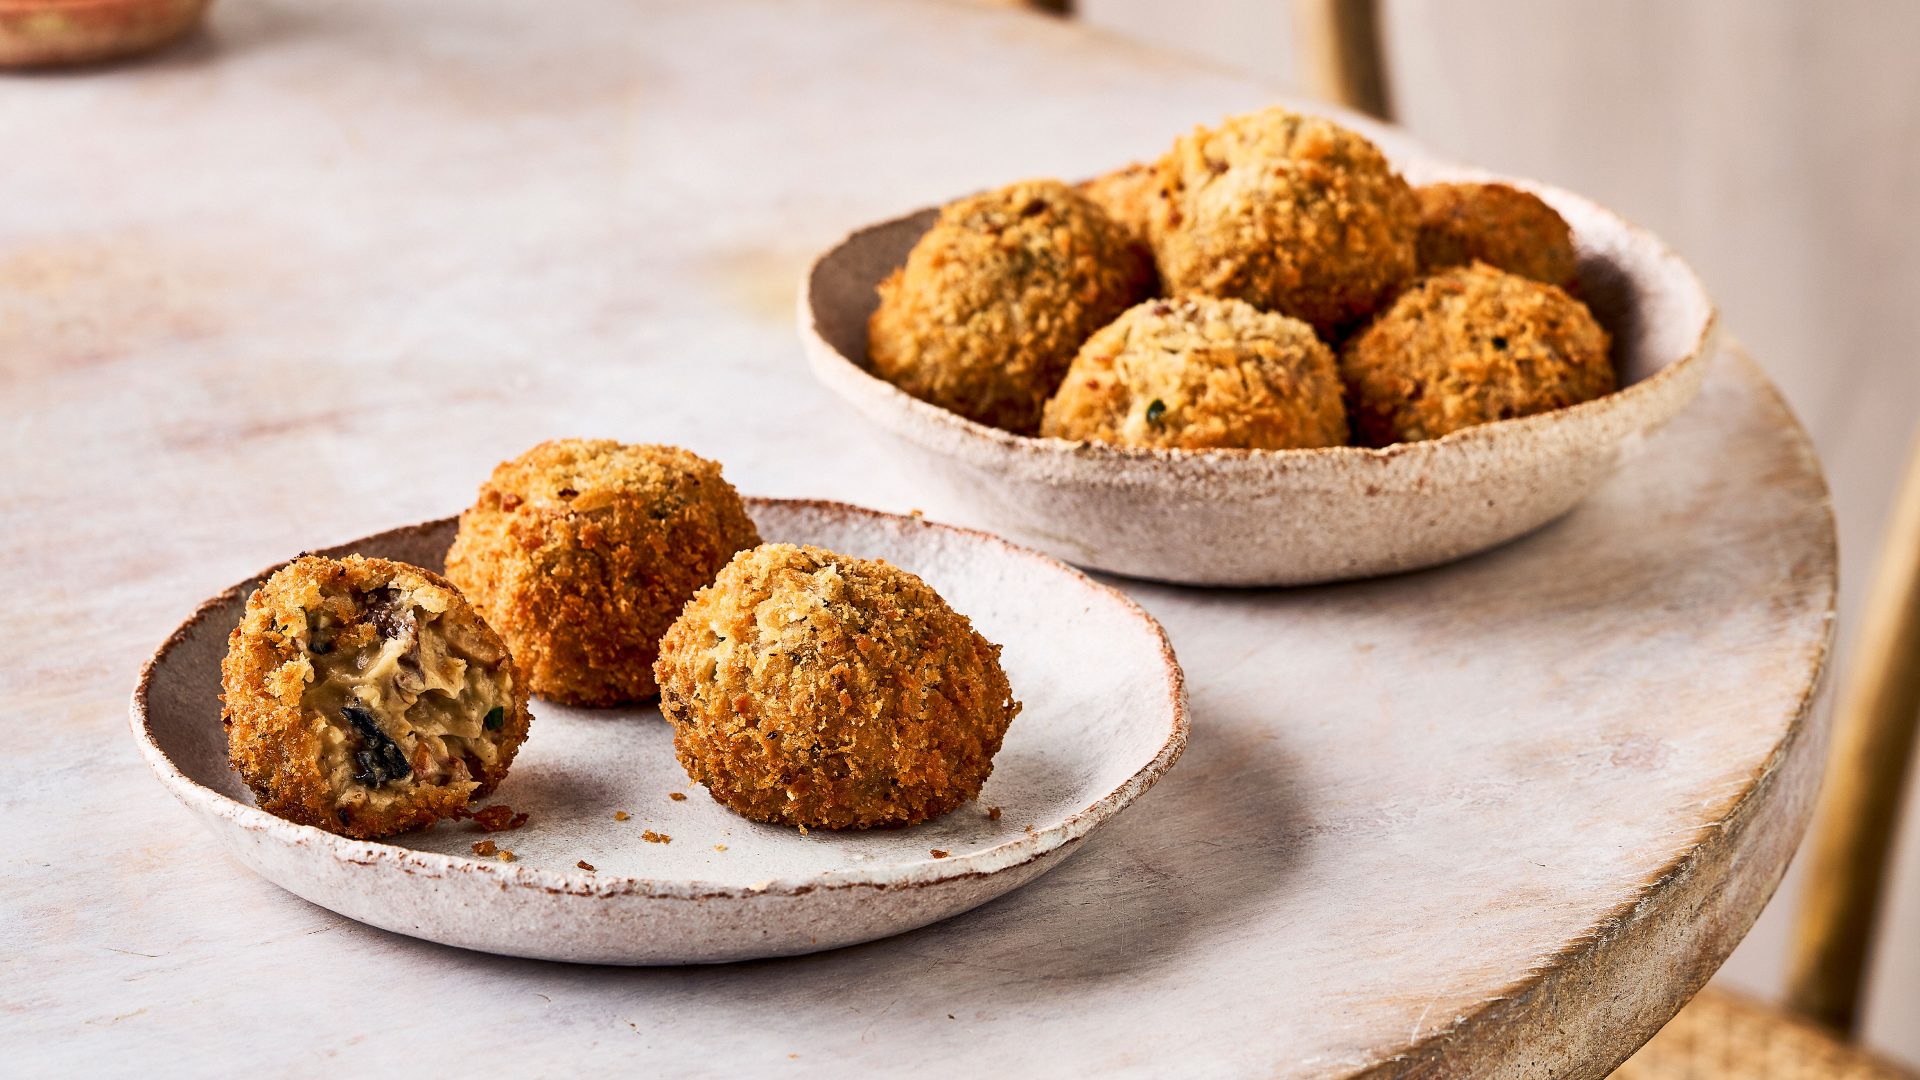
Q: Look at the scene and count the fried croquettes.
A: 9